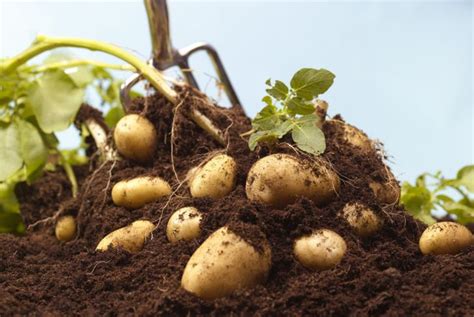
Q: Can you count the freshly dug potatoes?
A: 13